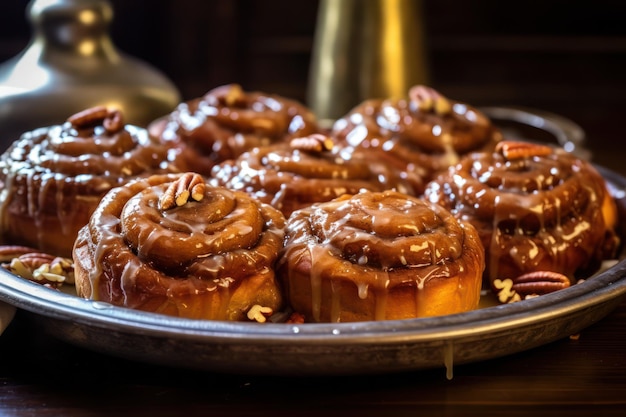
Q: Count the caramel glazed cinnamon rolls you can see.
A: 7